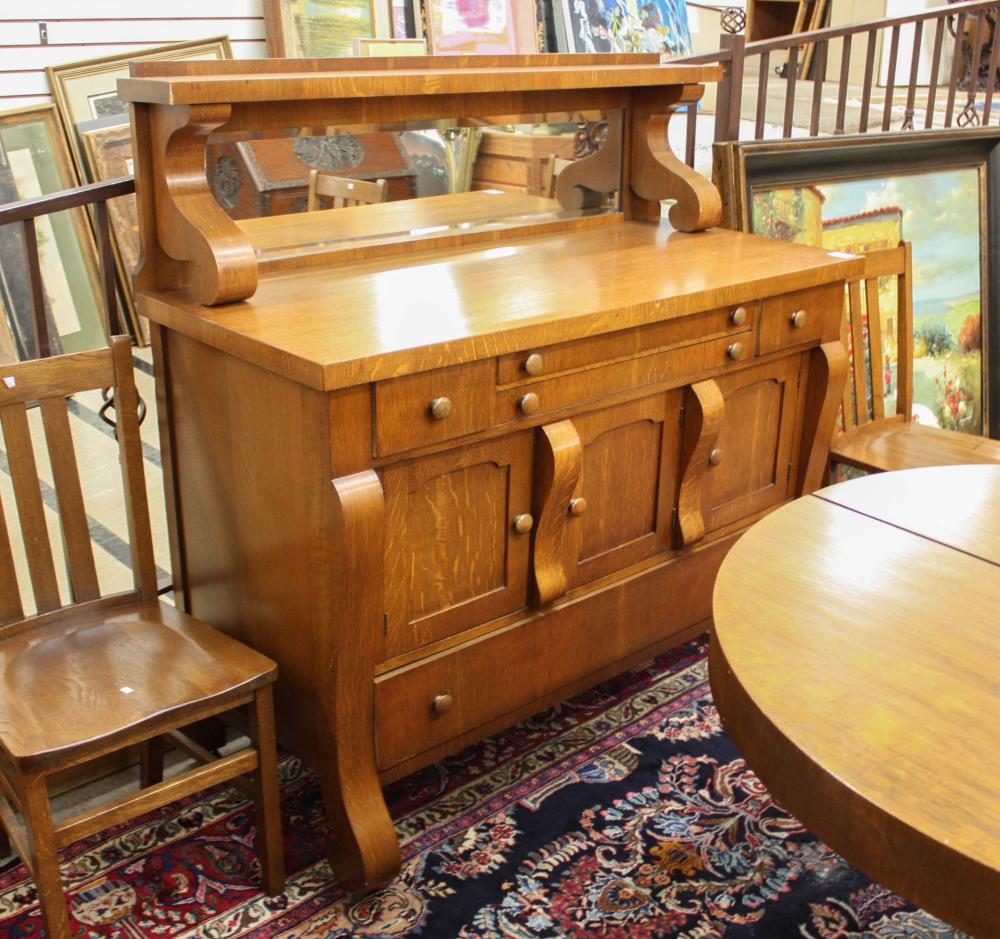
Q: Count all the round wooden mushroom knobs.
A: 10